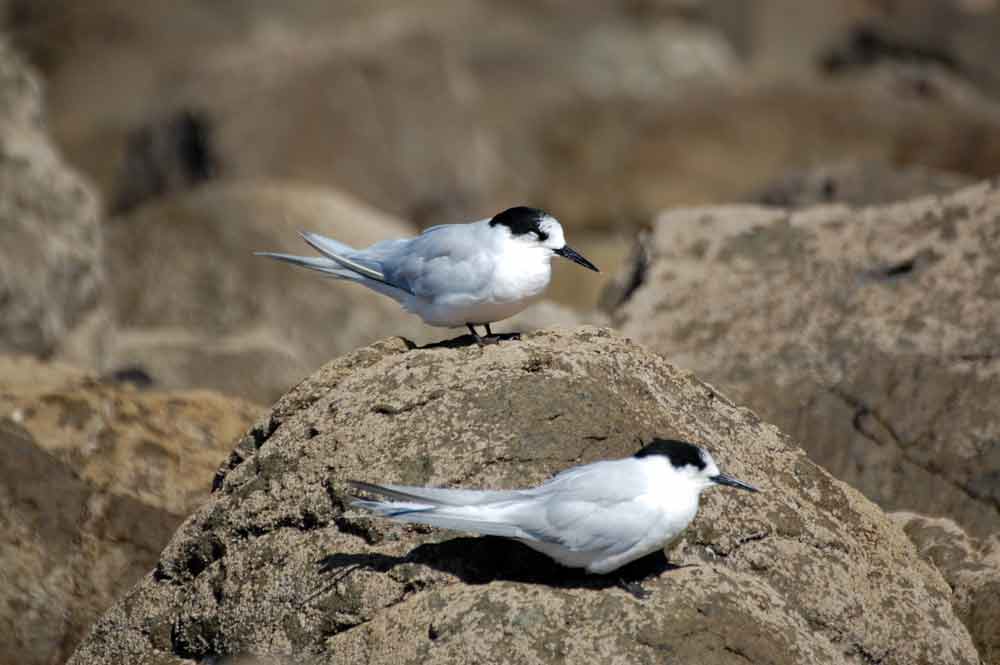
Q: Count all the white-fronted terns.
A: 2